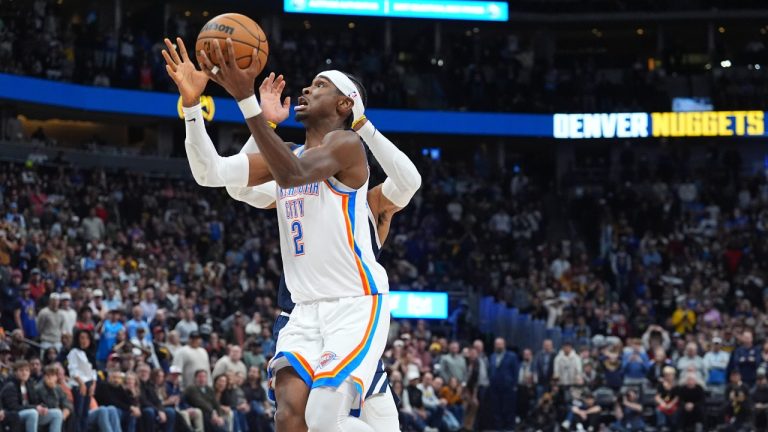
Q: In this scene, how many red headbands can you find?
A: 0